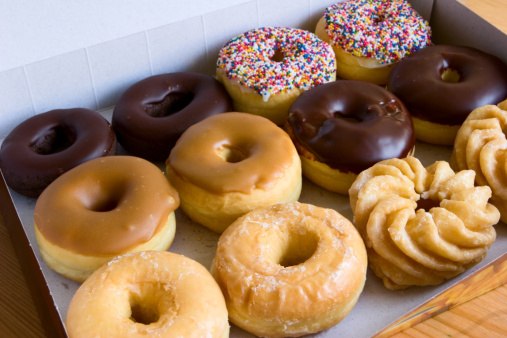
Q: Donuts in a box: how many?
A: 12